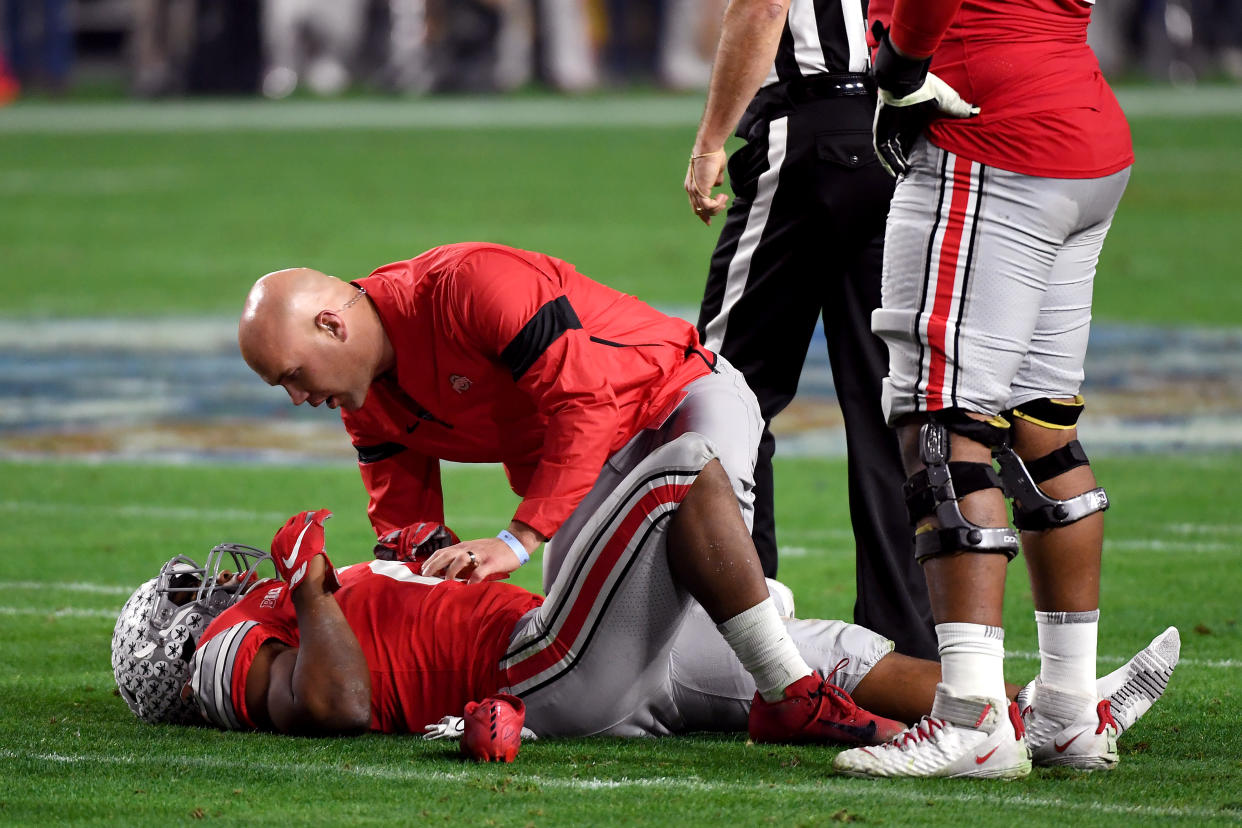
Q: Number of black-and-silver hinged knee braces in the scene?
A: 2